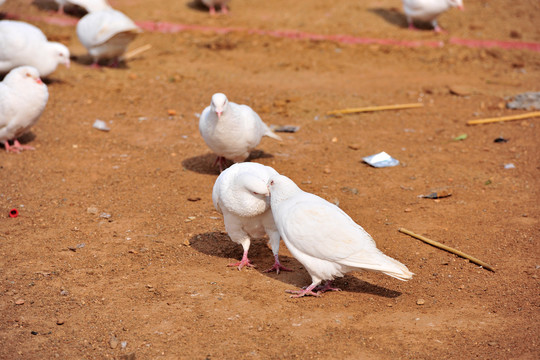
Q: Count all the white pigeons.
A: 9